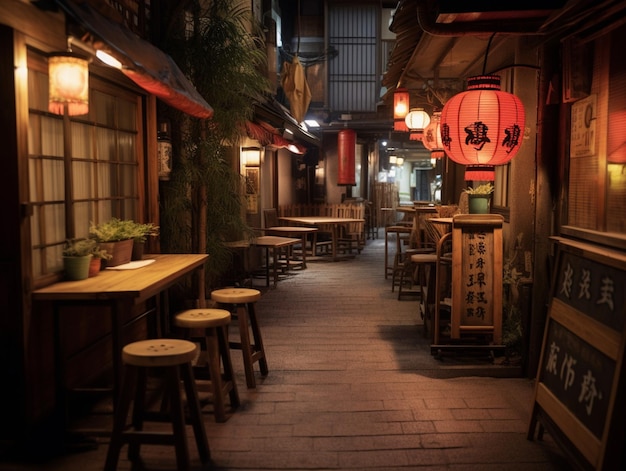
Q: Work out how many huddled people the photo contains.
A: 0